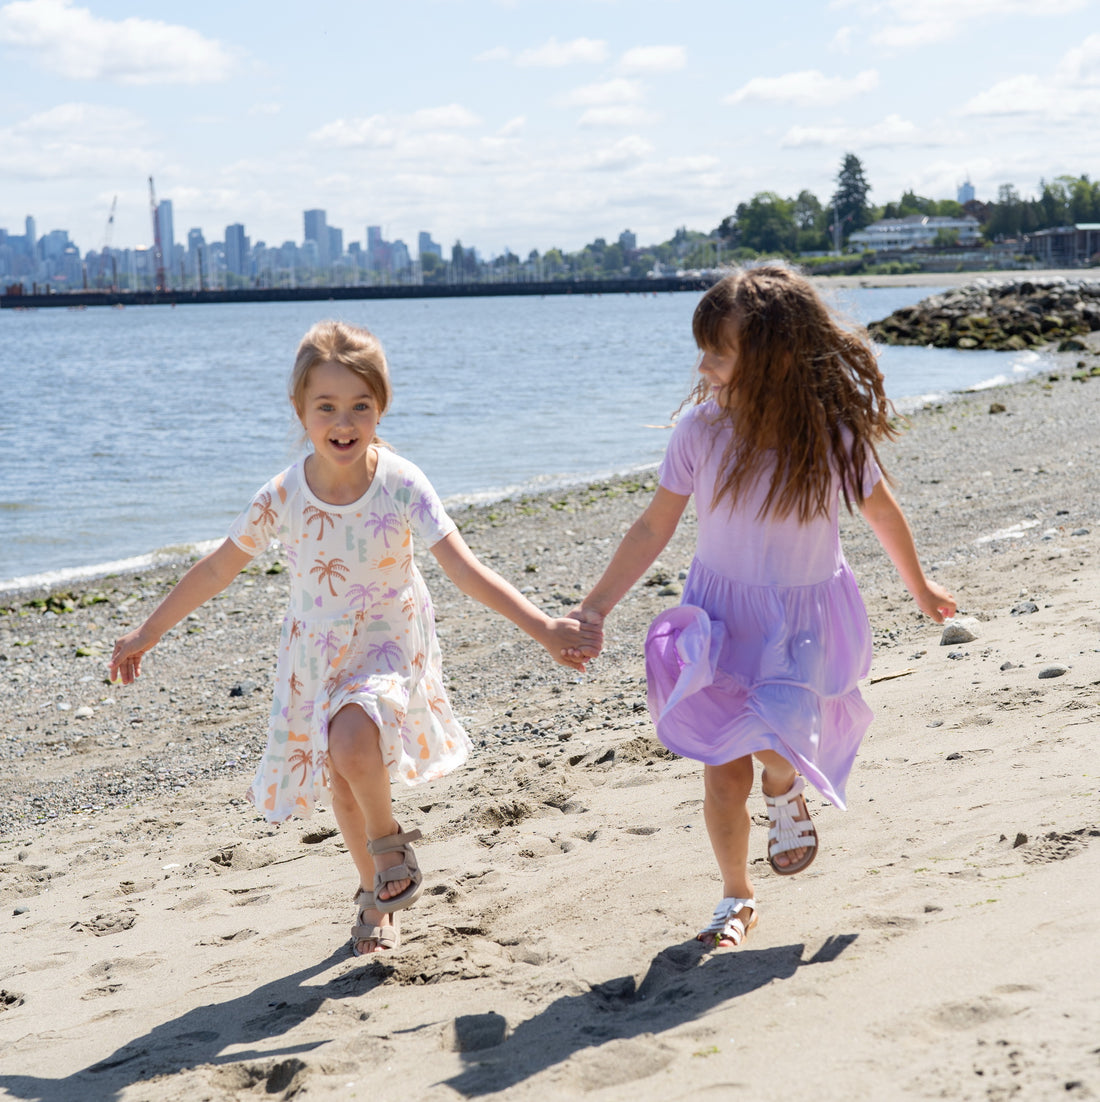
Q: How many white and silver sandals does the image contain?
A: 2